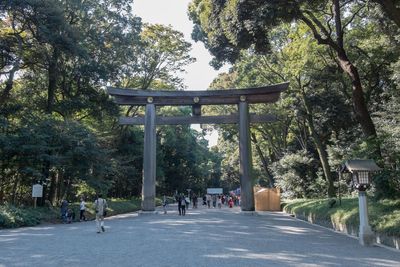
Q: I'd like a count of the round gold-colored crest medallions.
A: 3